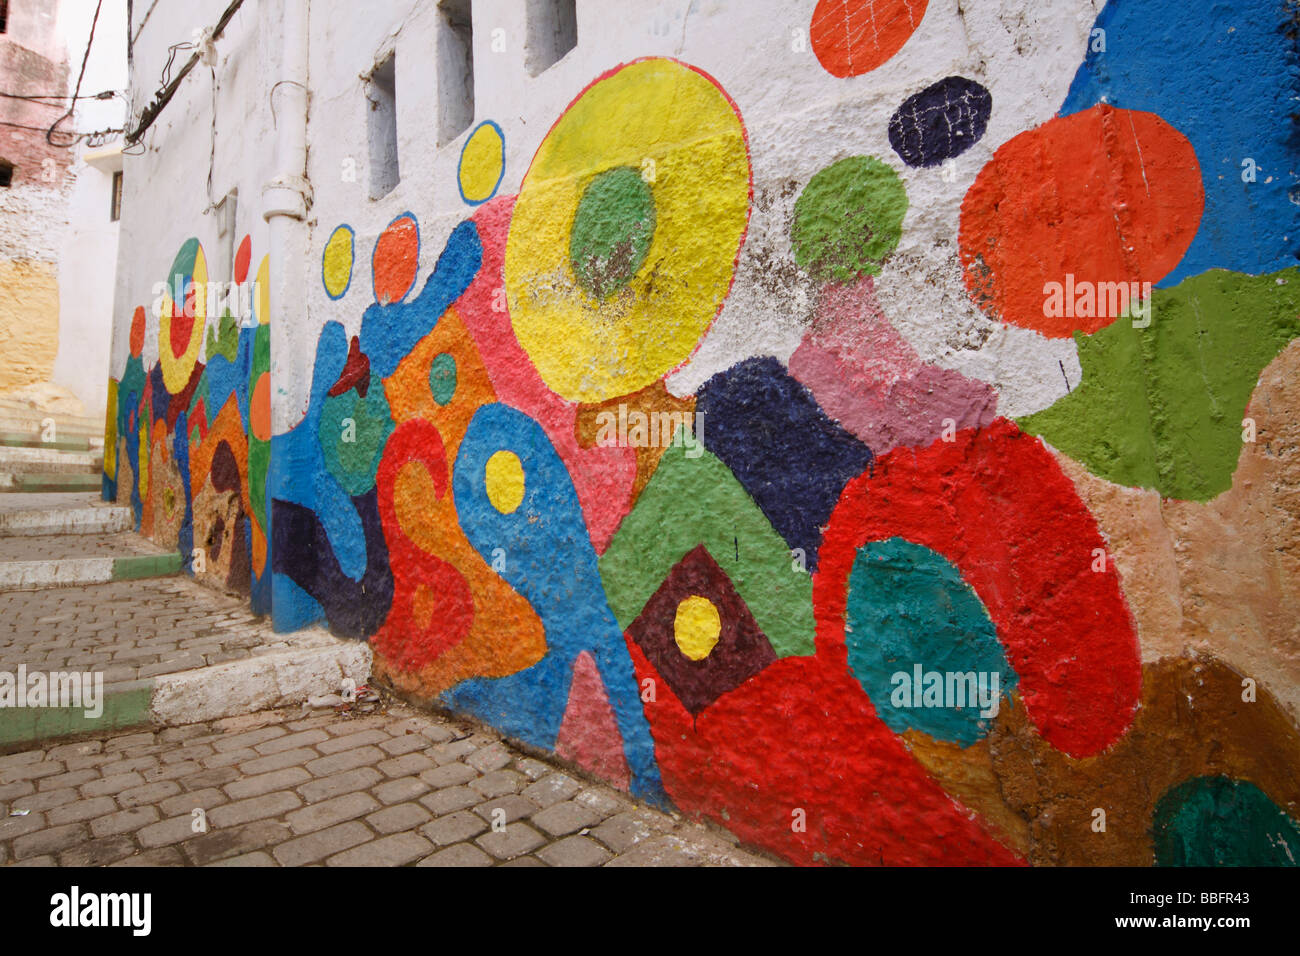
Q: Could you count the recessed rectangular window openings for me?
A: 3